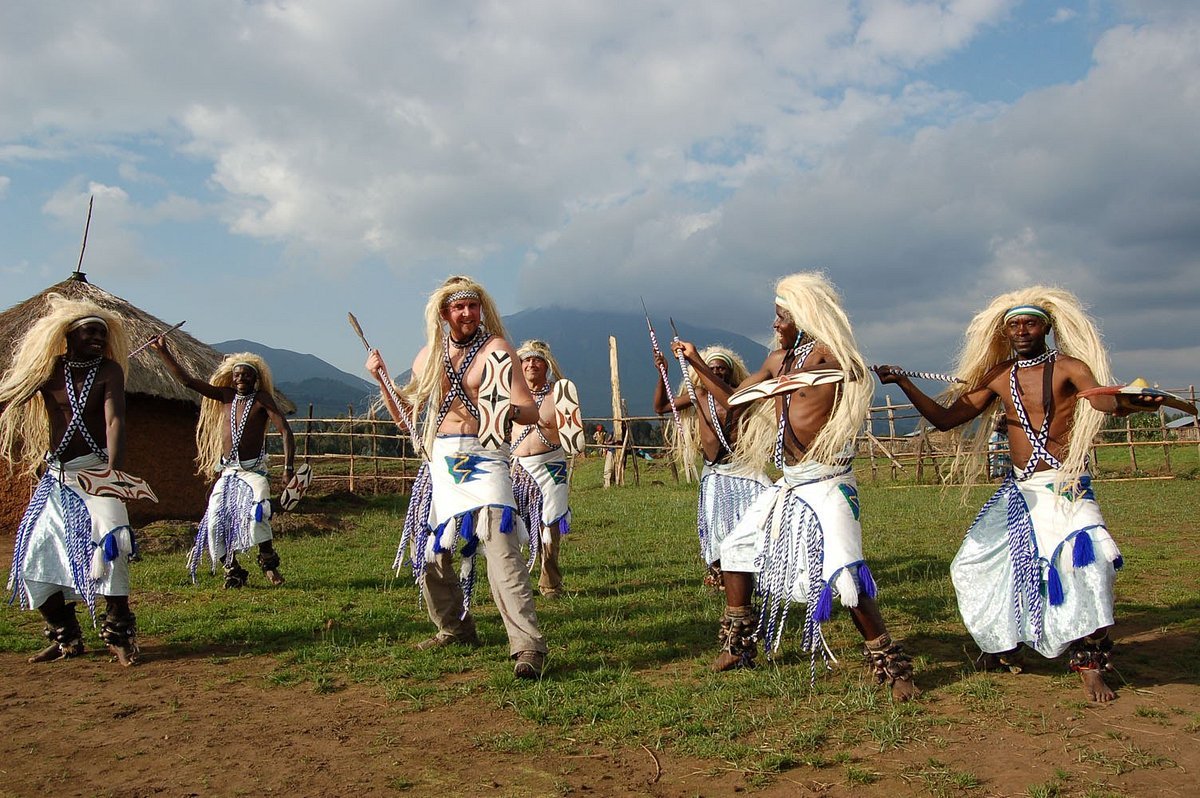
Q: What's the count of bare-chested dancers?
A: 7